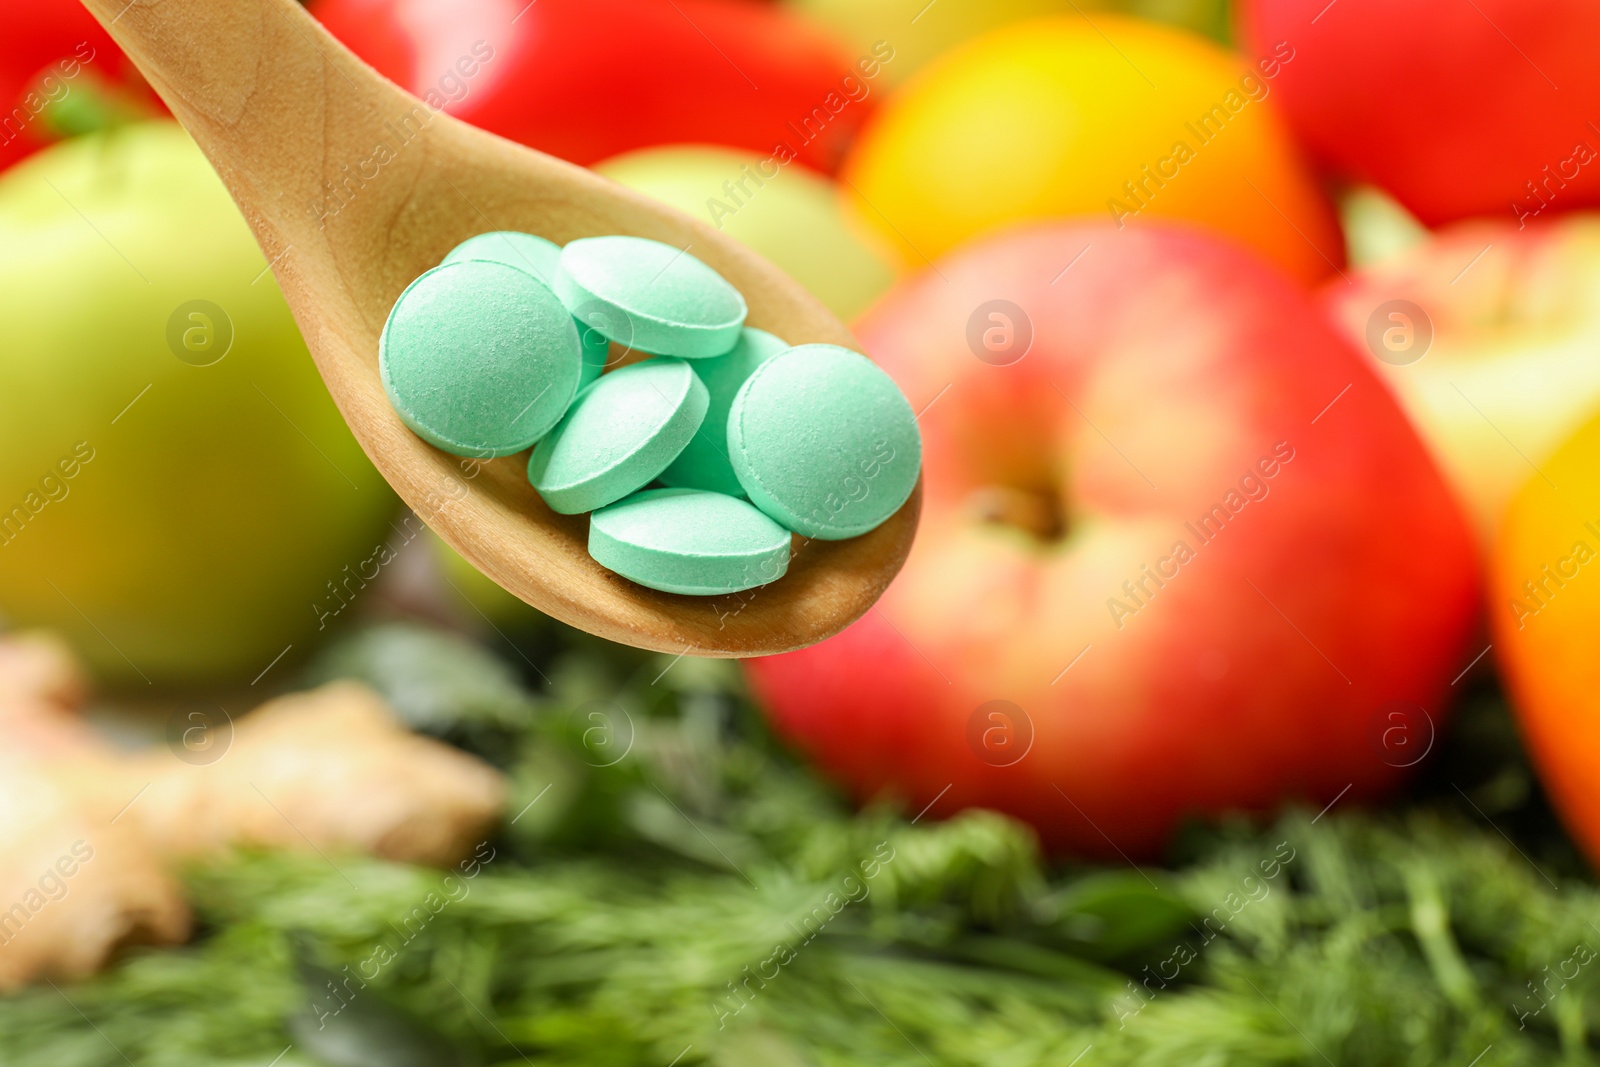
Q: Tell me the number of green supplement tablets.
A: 7